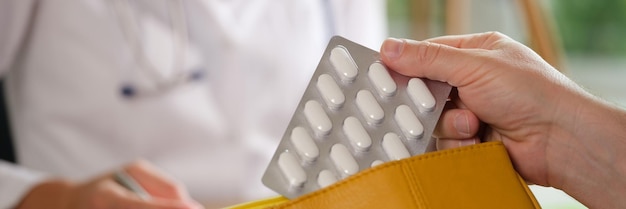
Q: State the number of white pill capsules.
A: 14